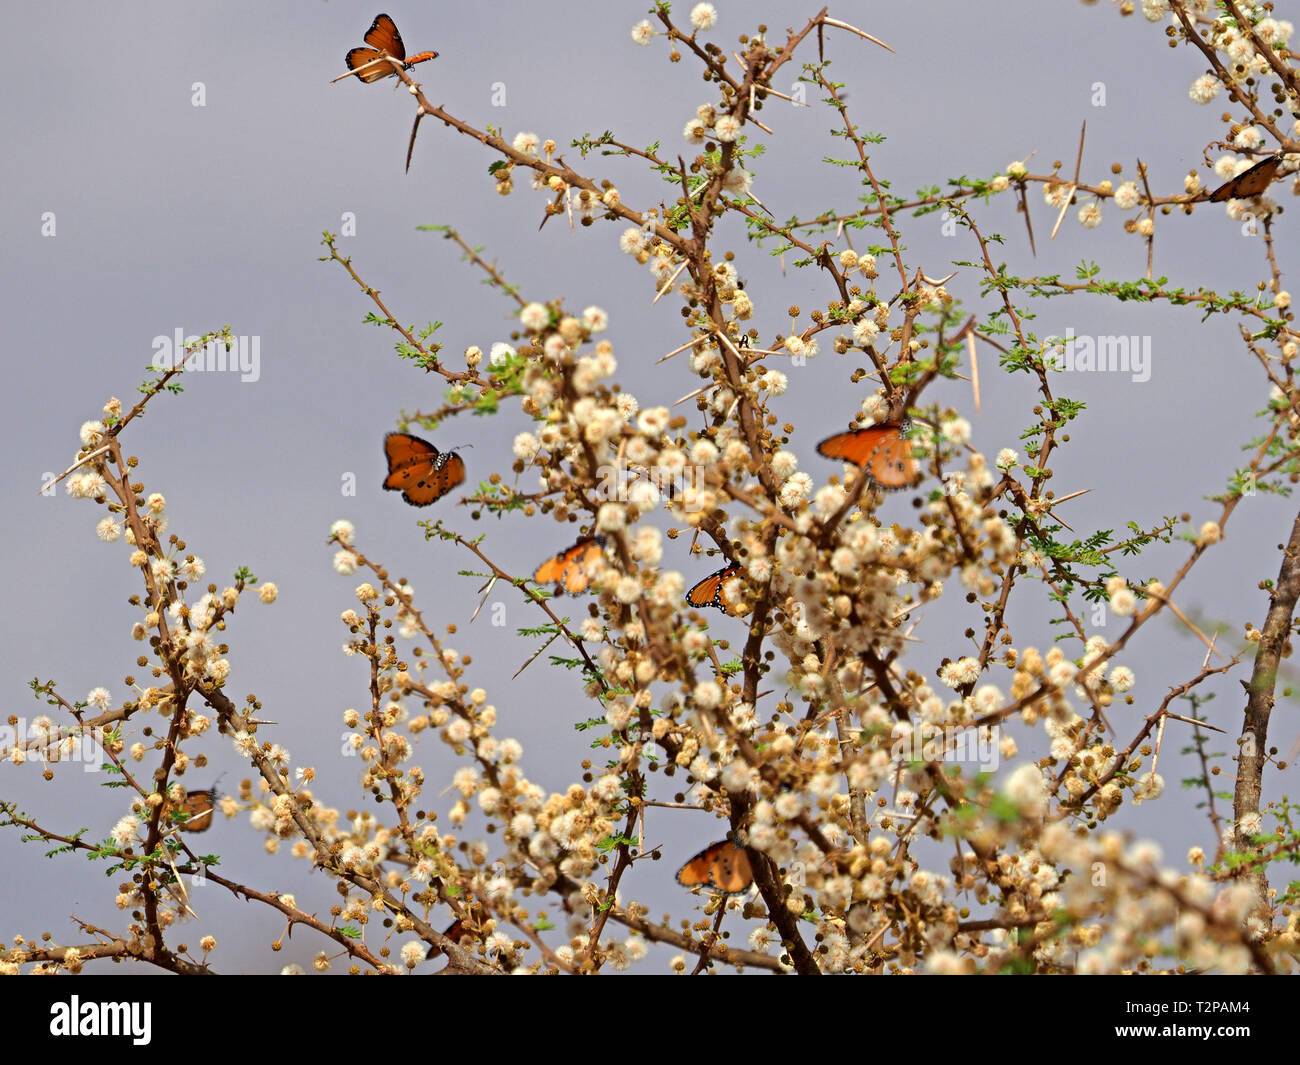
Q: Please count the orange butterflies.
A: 9